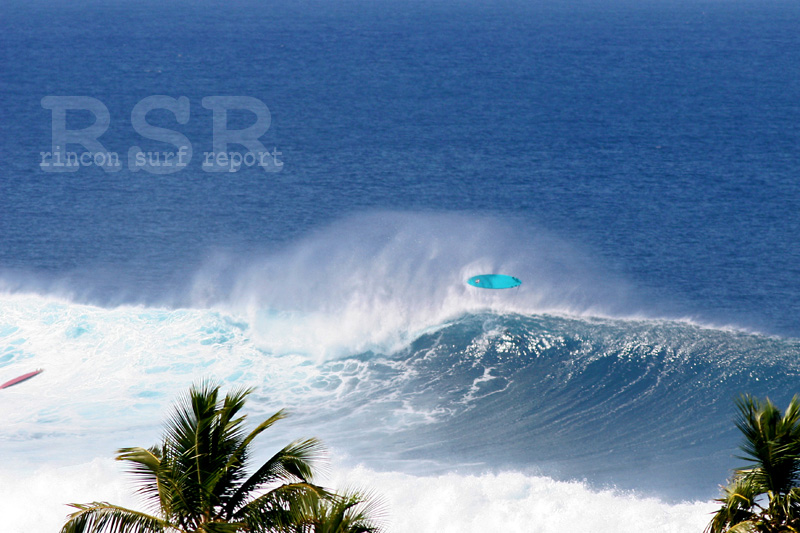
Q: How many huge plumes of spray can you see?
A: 1